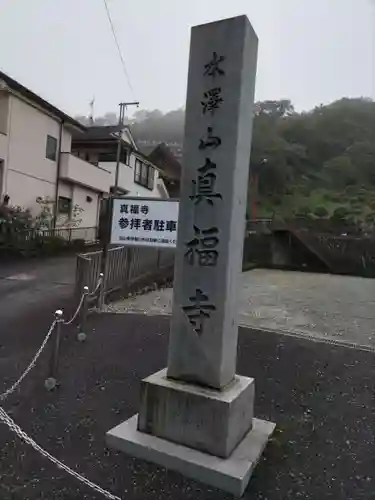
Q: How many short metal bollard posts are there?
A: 3